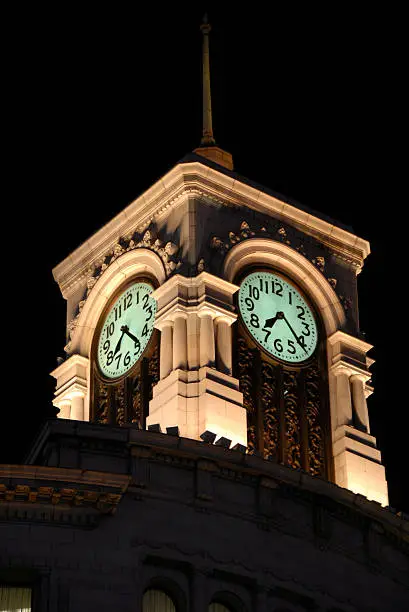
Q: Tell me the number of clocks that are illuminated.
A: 2